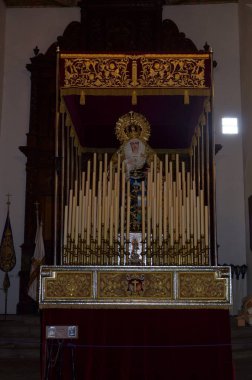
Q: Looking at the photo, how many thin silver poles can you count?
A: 12